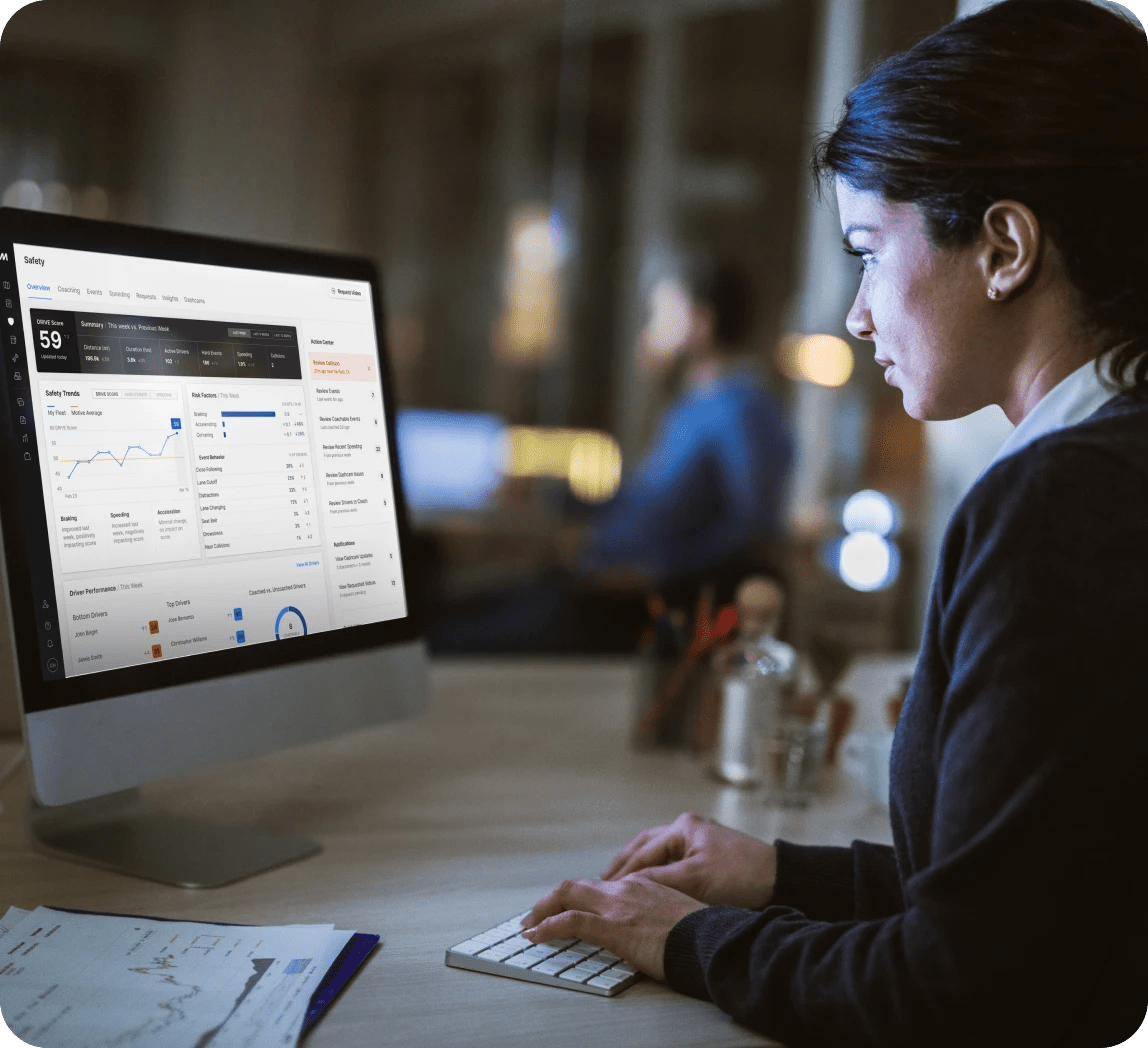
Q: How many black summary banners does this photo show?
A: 1